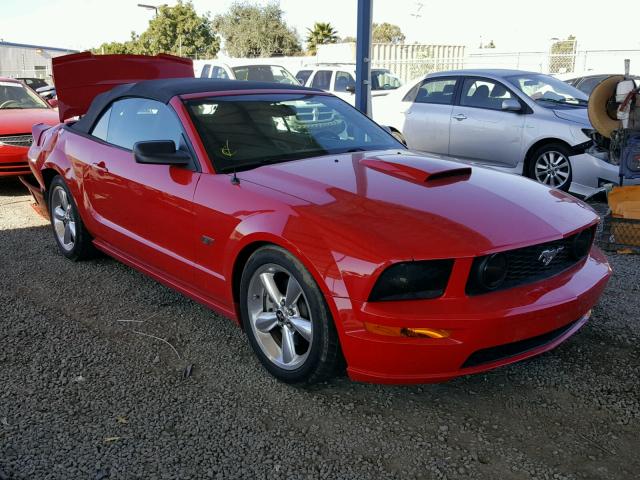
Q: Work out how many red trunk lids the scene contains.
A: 1